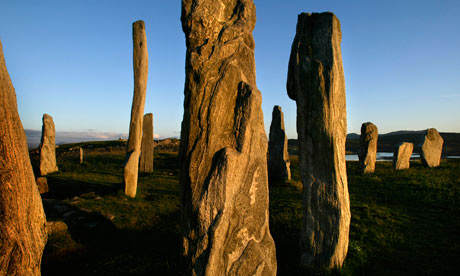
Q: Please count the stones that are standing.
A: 11